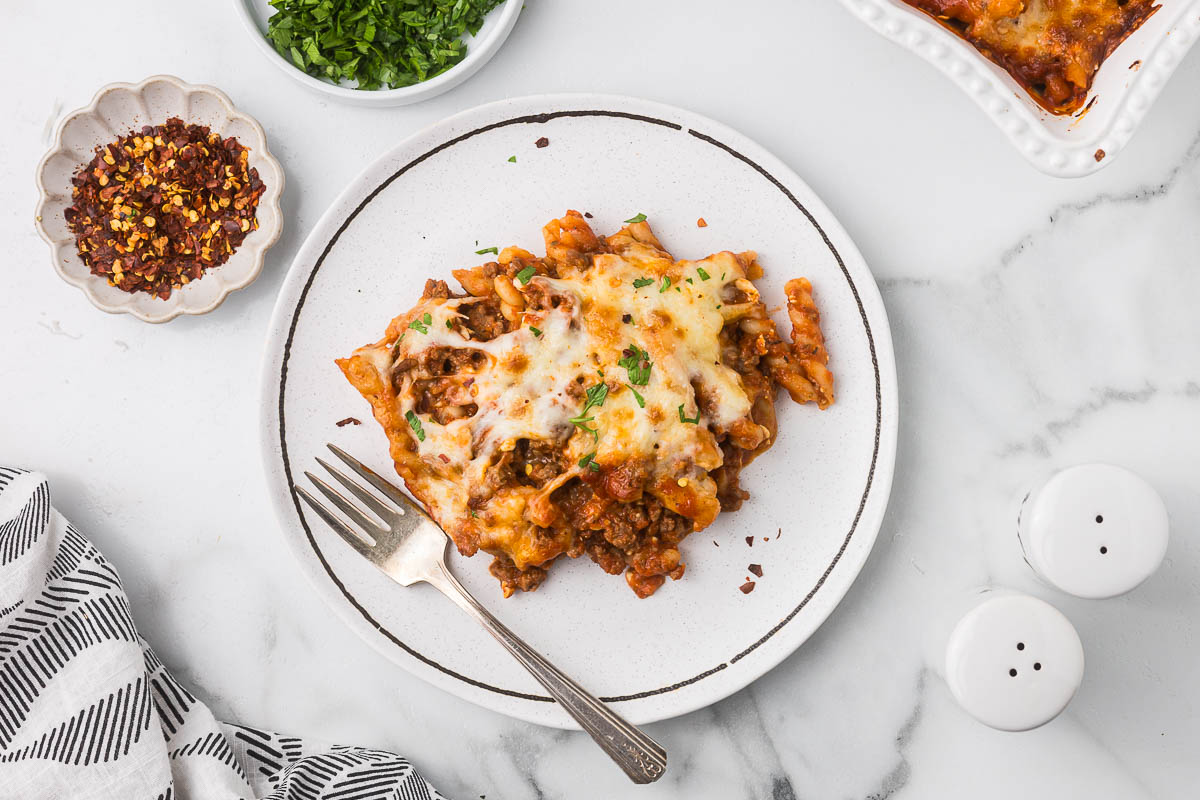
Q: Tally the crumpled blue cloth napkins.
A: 0